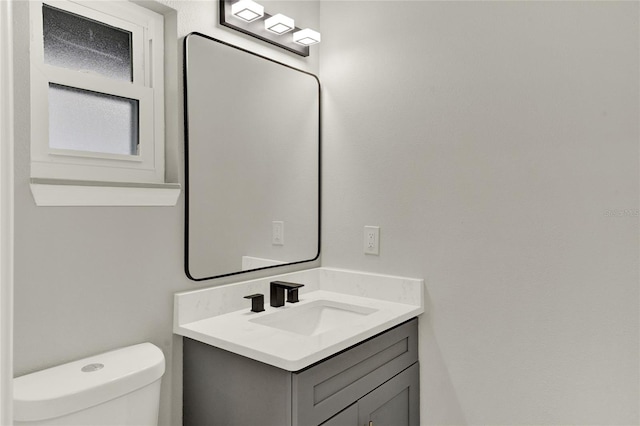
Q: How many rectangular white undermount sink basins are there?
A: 1